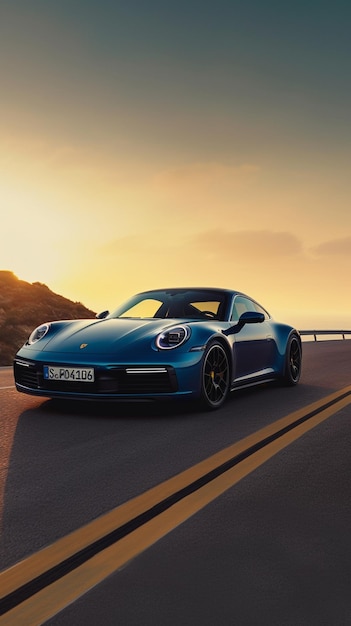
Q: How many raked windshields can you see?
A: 1